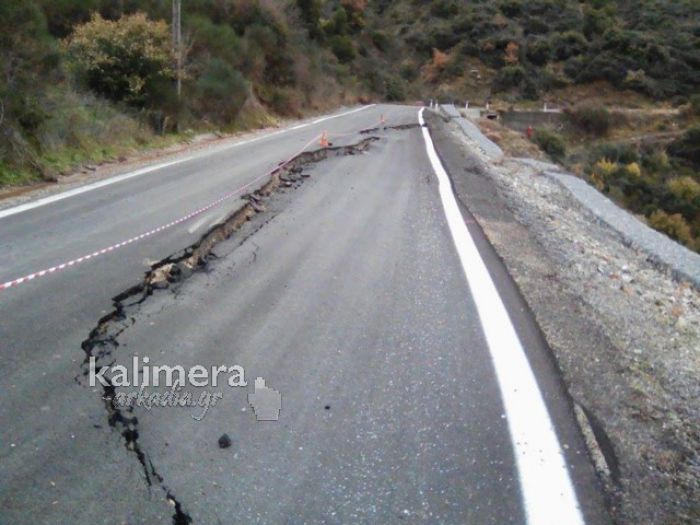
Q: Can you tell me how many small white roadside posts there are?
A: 5